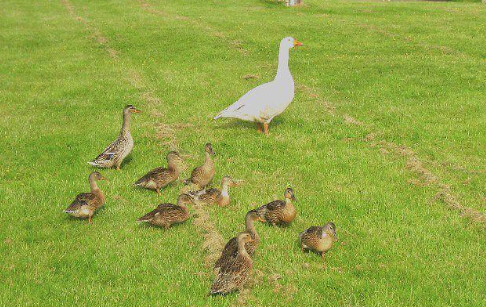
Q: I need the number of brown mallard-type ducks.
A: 10